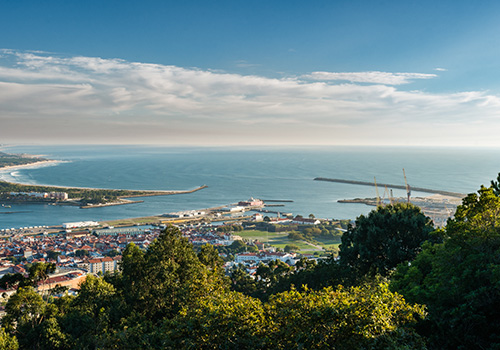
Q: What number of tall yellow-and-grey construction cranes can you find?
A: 3